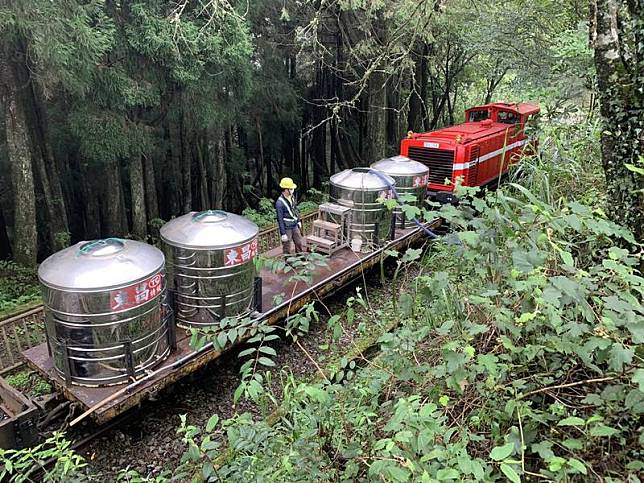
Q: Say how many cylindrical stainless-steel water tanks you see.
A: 4